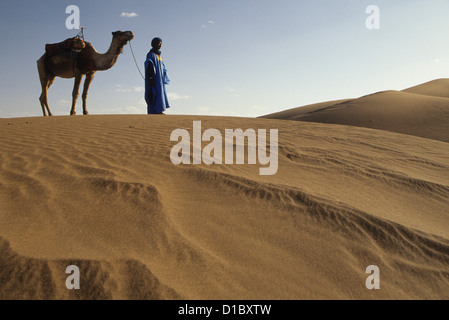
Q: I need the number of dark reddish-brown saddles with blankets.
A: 1